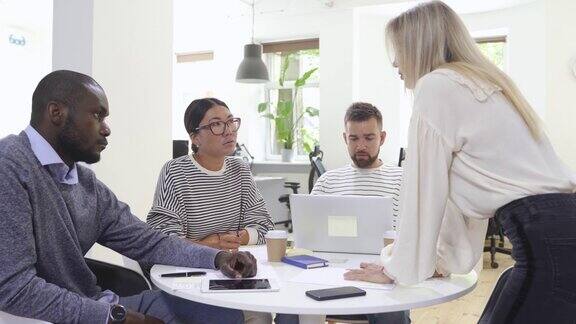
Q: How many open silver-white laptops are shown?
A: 1